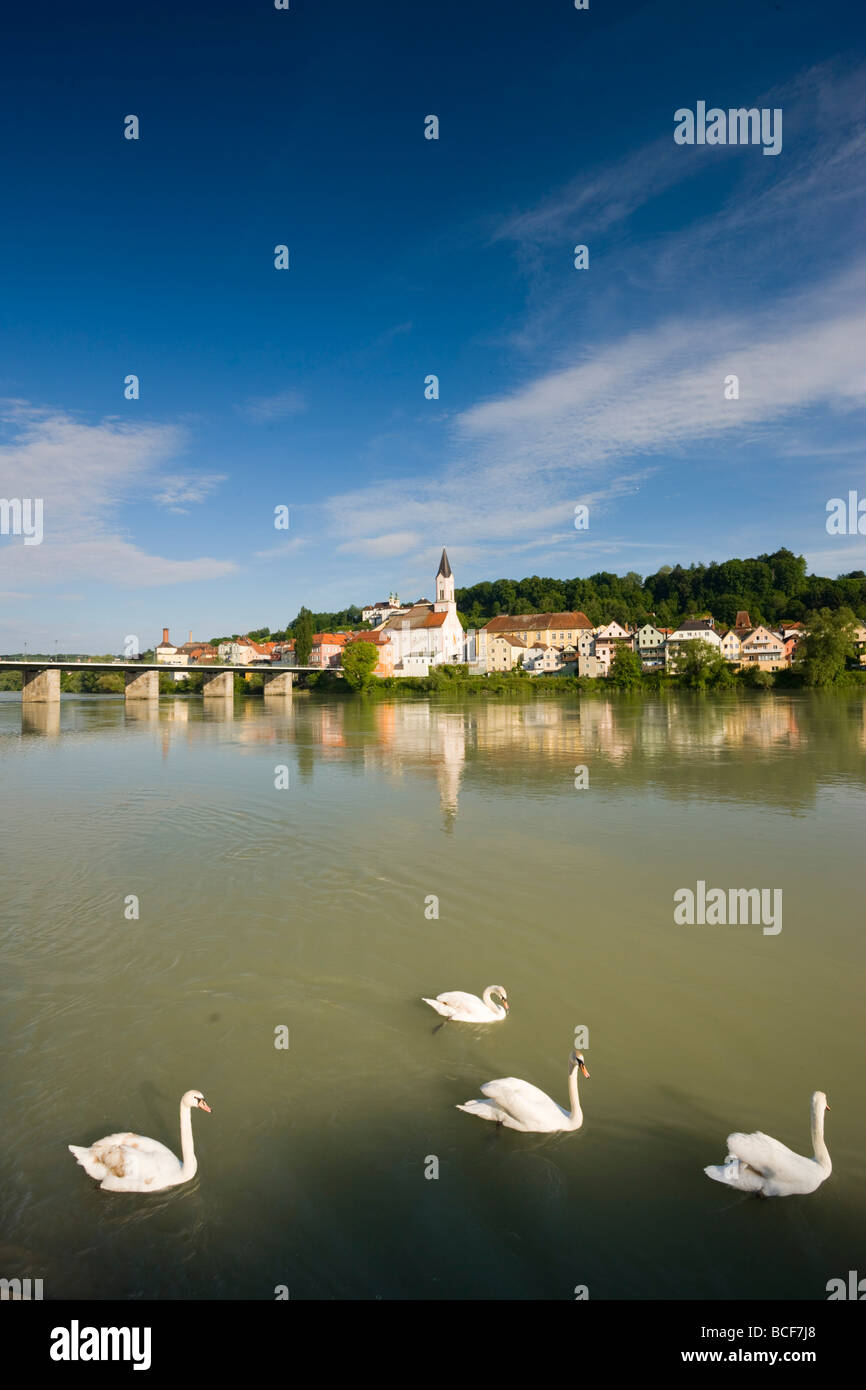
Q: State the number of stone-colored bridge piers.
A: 4